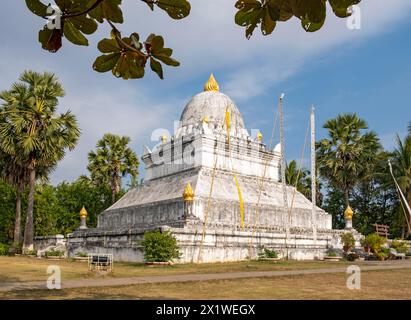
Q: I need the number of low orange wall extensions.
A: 3